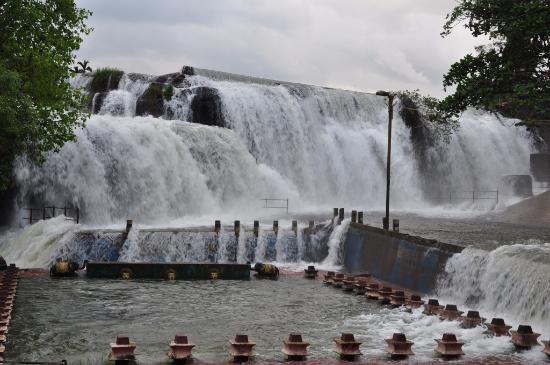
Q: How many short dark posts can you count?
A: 13